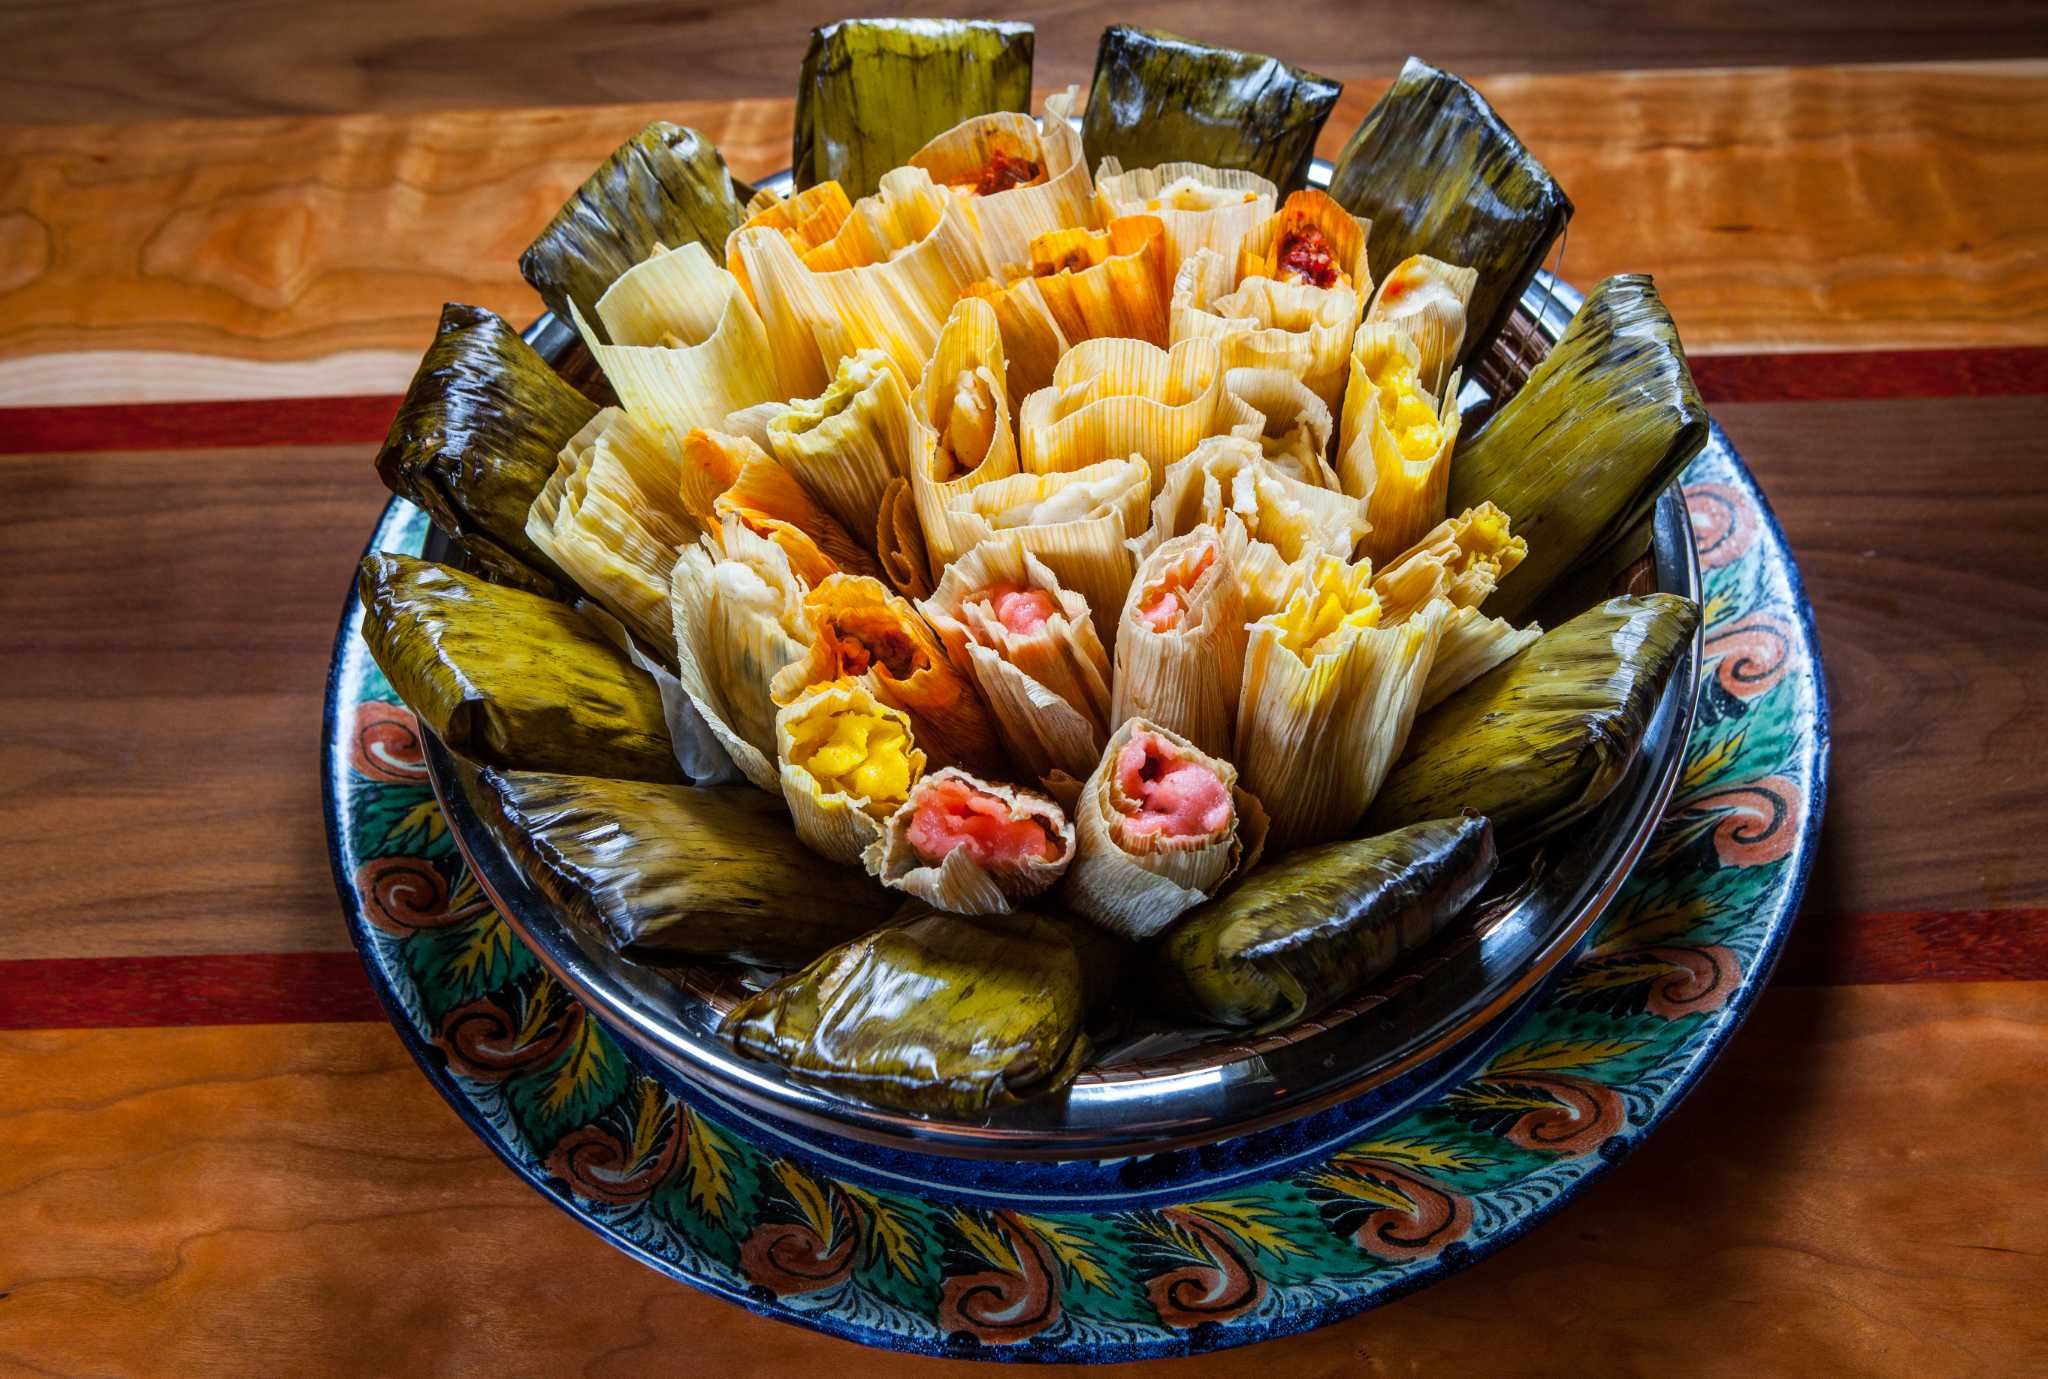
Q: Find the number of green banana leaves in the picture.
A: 11